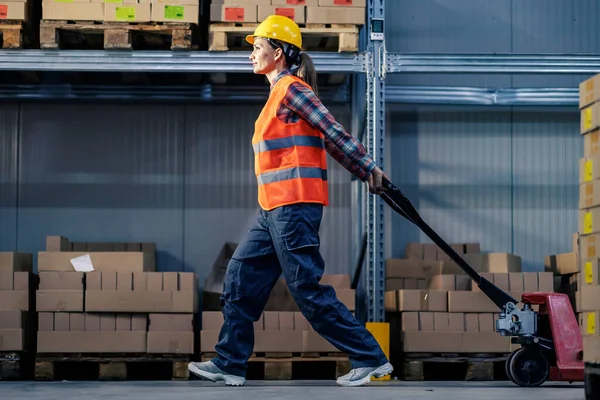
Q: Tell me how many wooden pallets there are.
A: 7